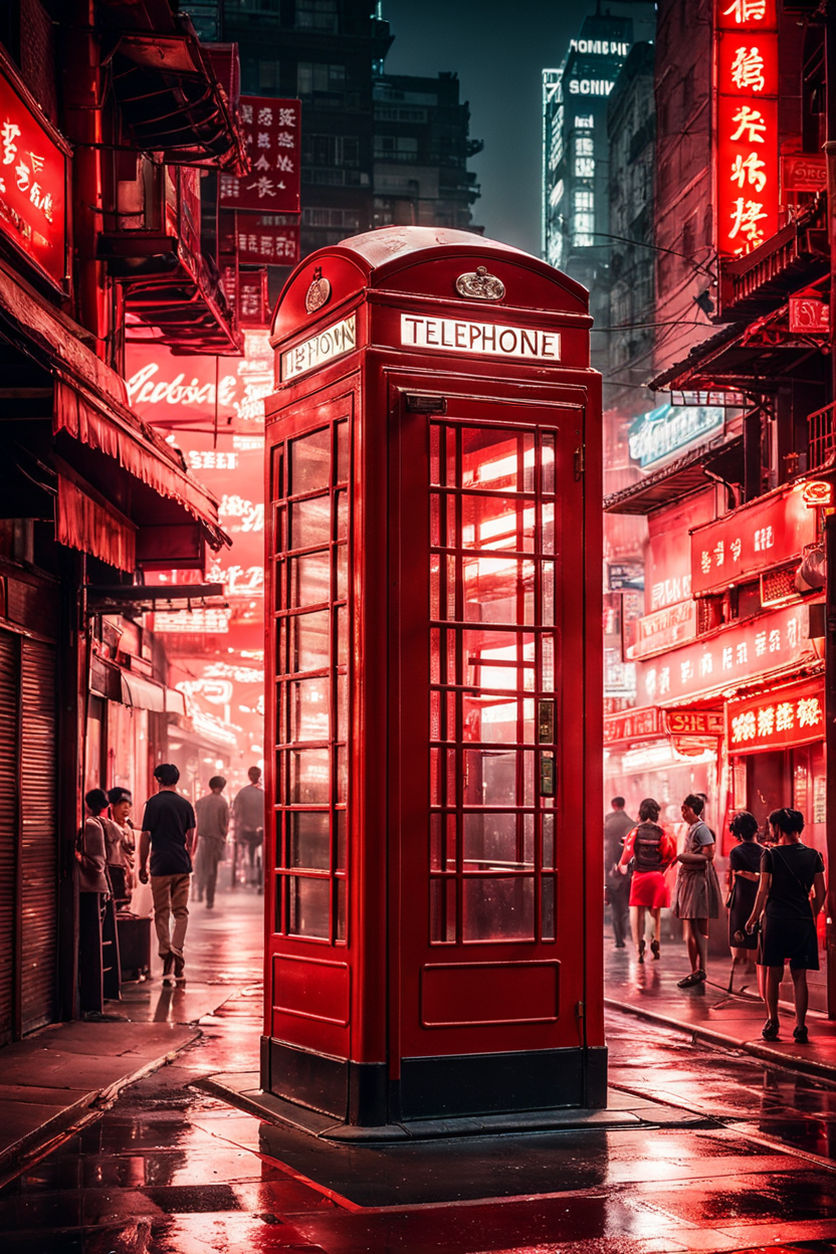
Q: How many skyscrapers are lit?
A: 1